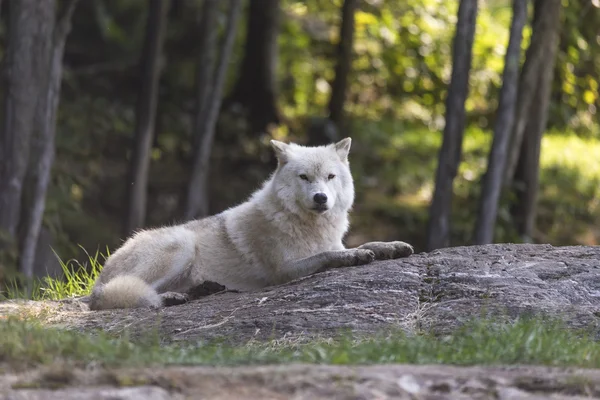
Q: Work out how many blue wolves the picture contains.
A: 0